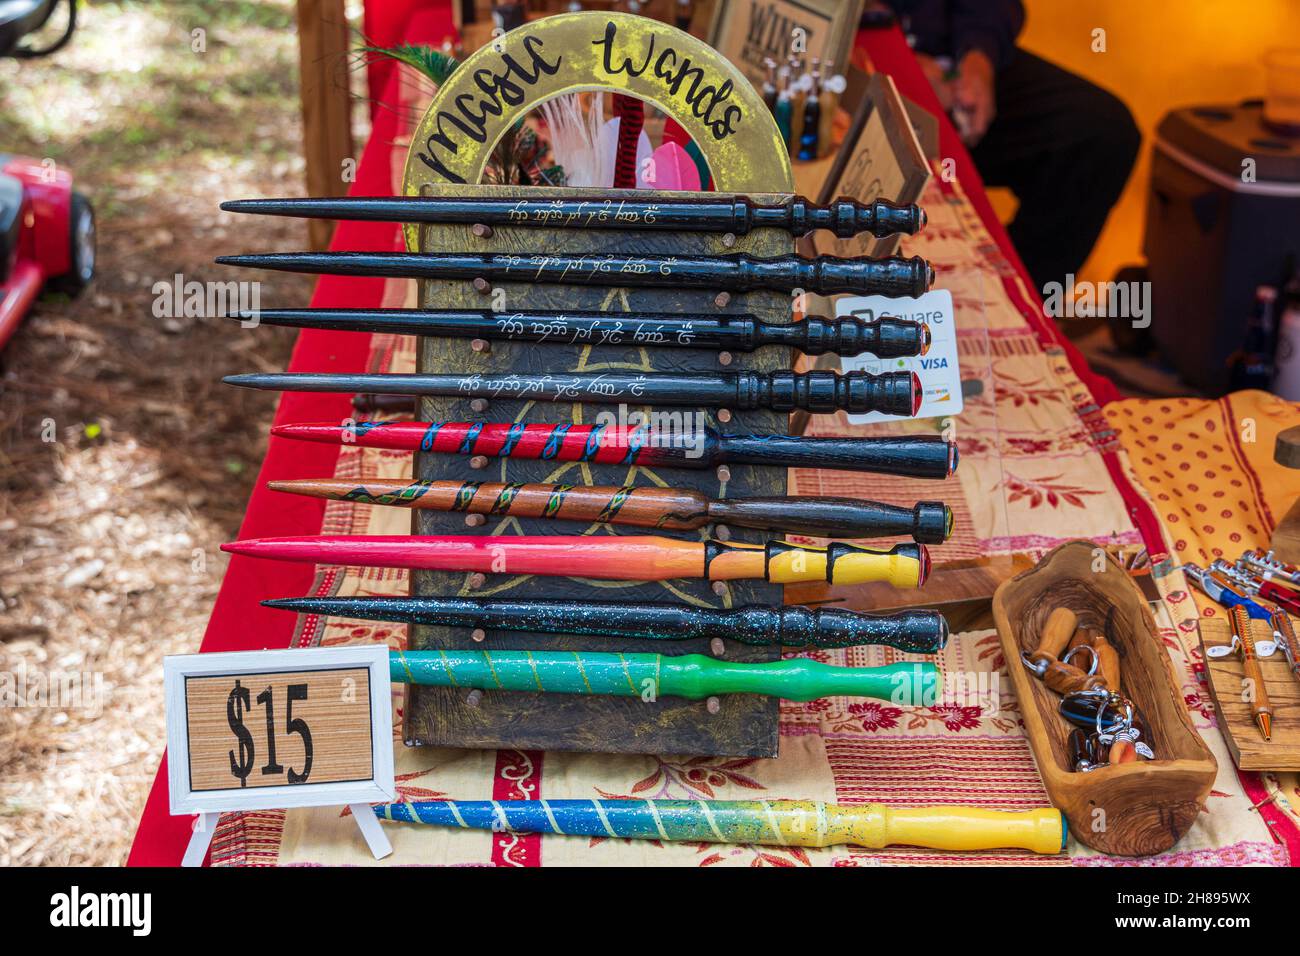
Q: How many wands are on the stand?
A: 9